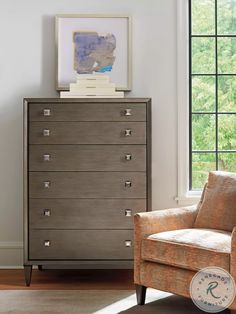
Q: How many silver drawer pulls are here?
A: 12